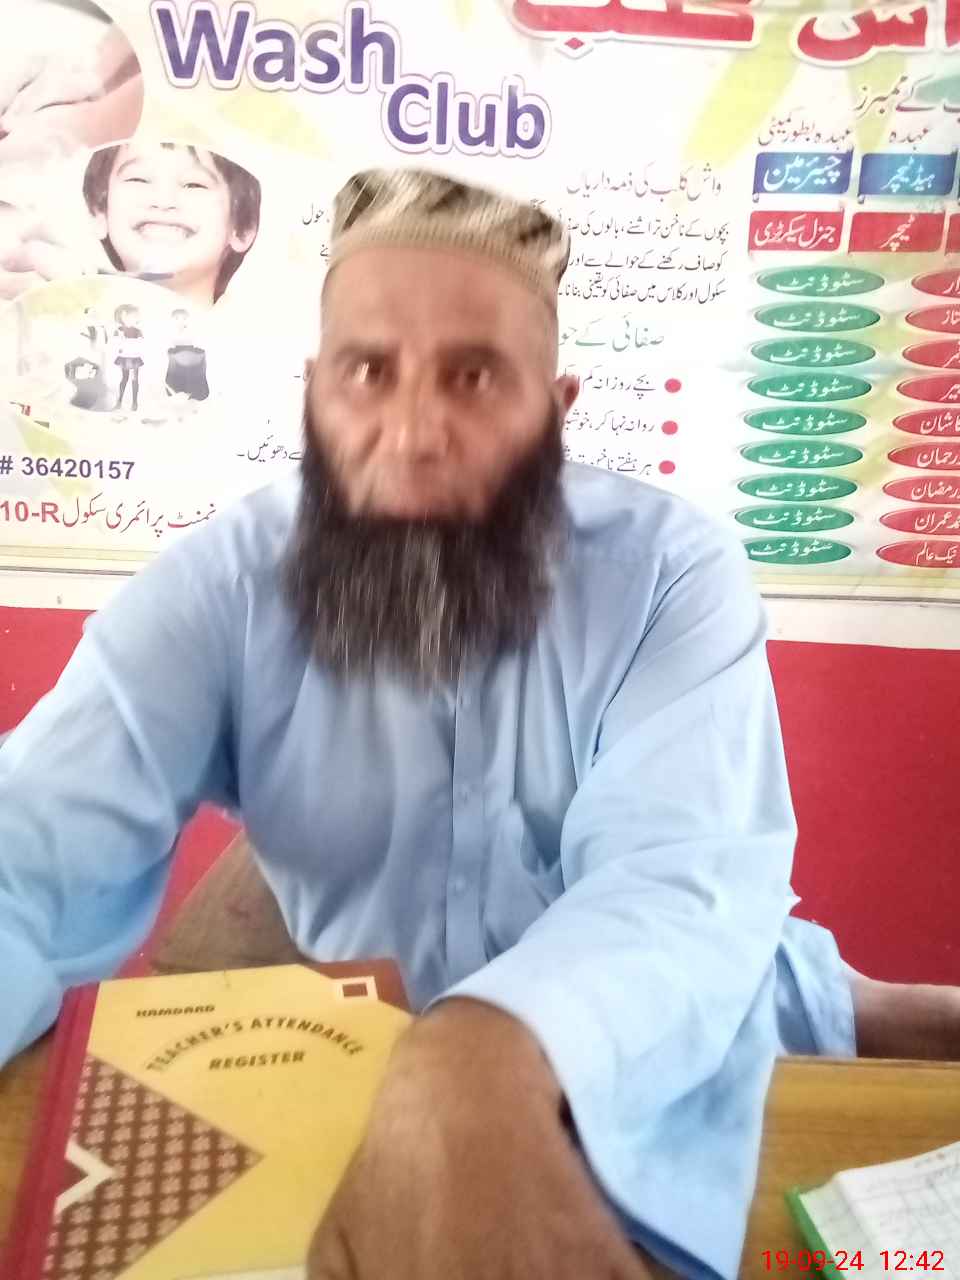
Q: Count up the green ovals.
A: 9